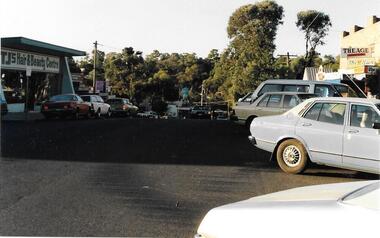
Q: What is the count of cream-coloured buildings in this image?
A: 1